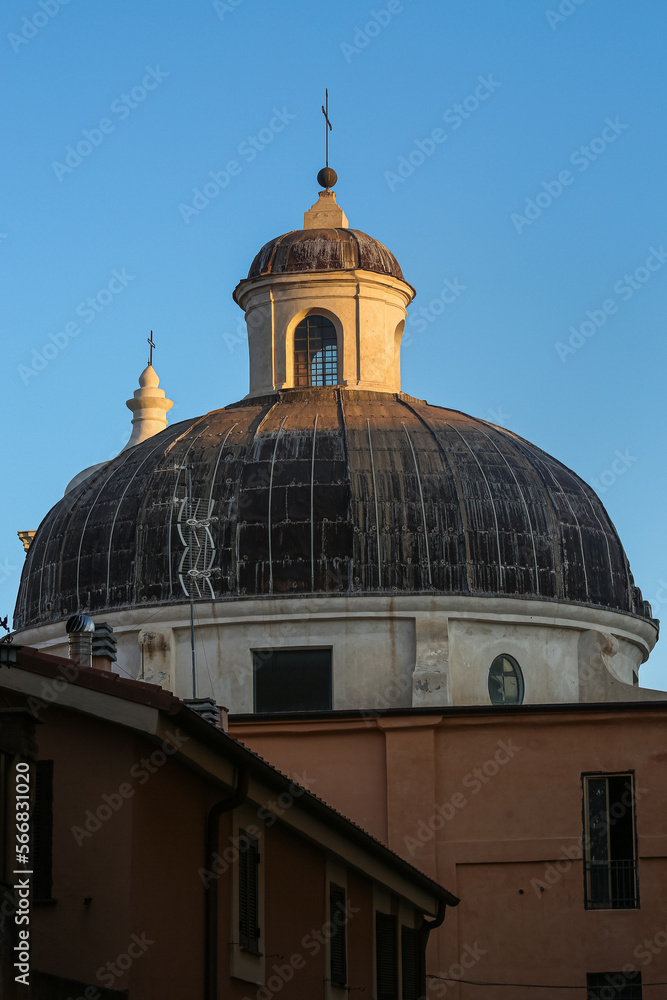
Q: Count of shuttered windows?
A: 5